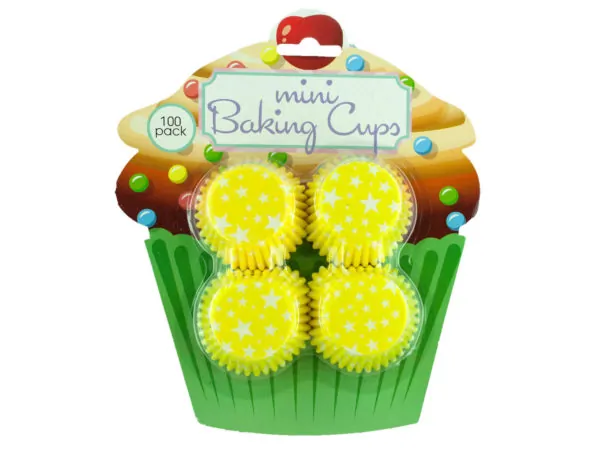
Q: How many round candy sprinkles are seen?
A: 14